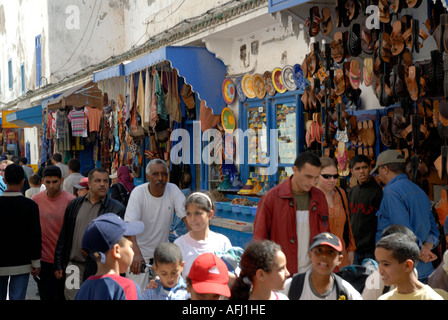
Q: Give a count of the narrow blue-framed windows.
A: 3